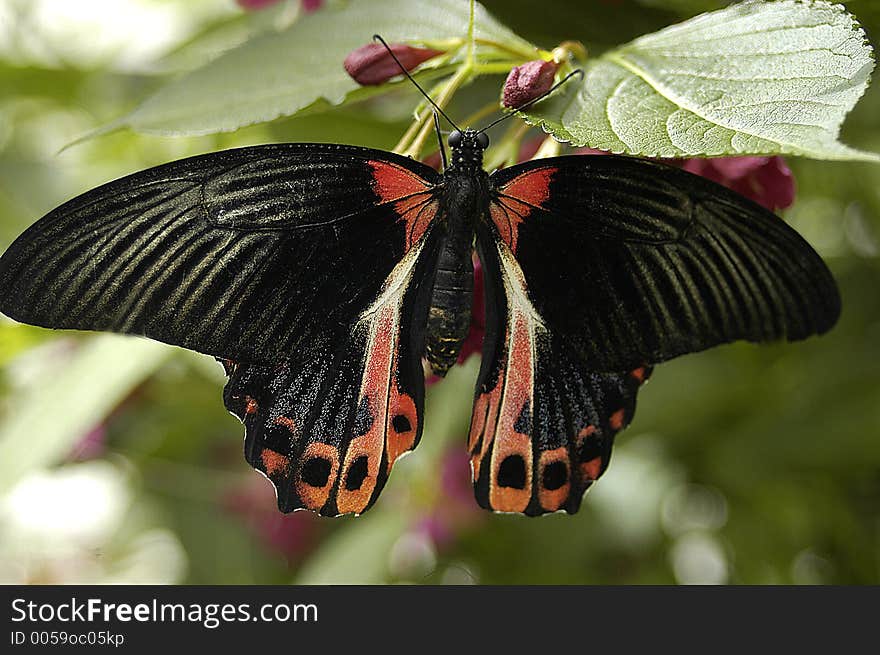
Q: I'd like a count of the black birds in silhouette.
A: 0